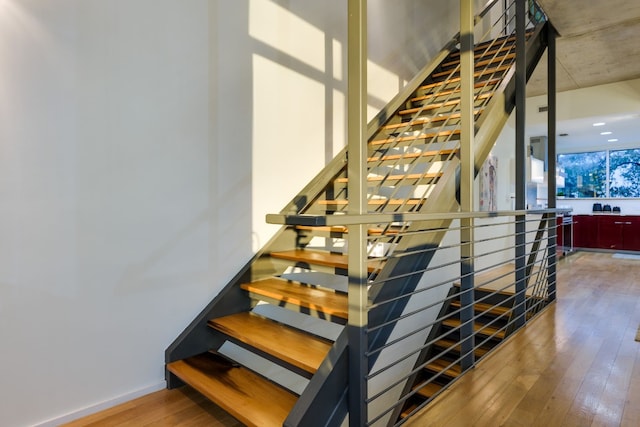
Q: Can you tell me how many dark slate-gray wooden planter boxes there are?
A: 0